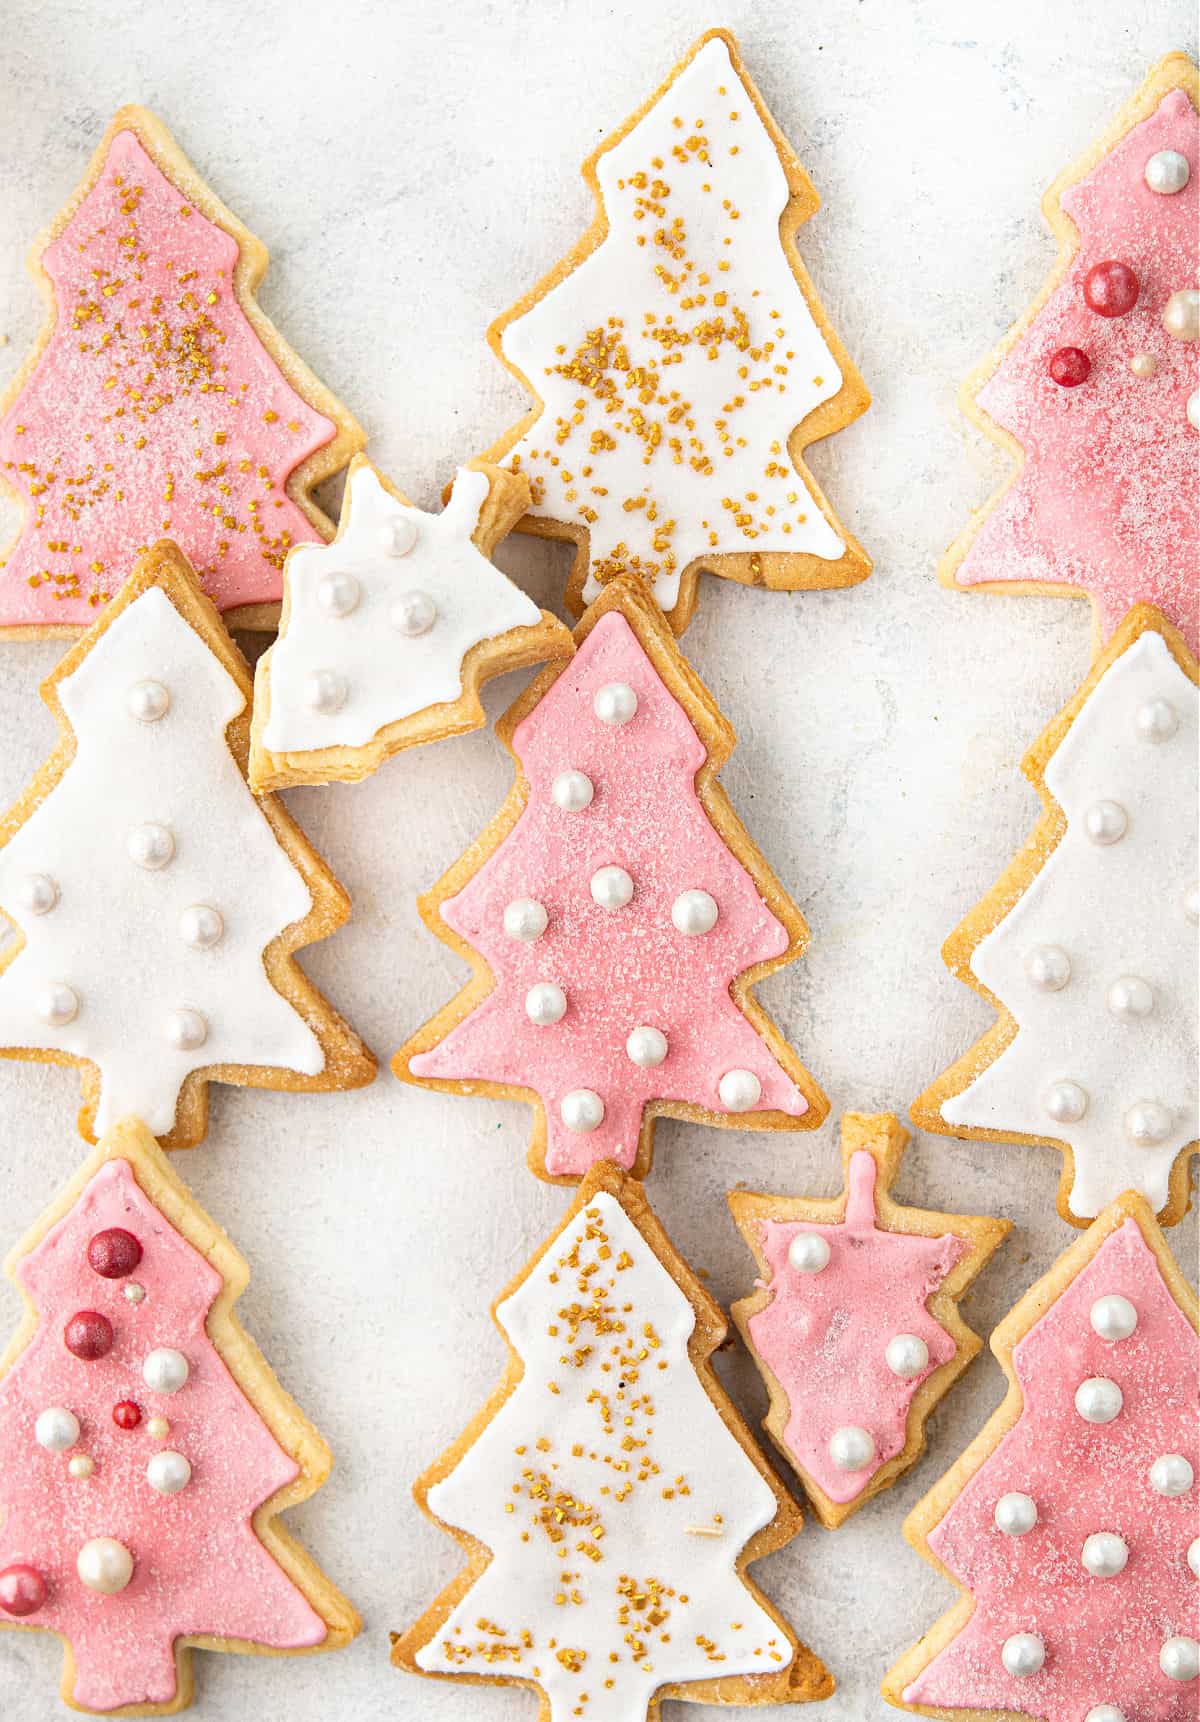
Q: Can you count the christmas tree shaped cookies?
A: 11